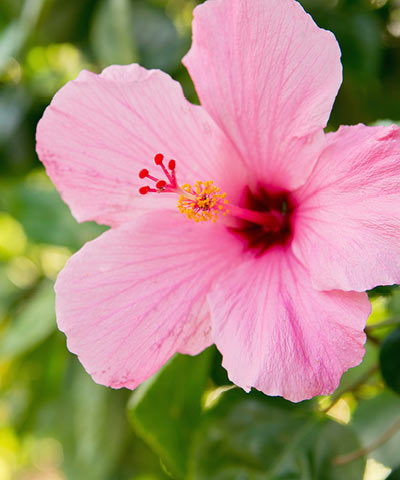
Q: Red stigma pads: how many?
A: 5